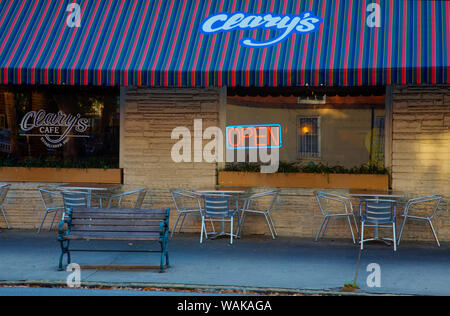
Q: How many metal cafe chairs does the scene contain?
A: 10